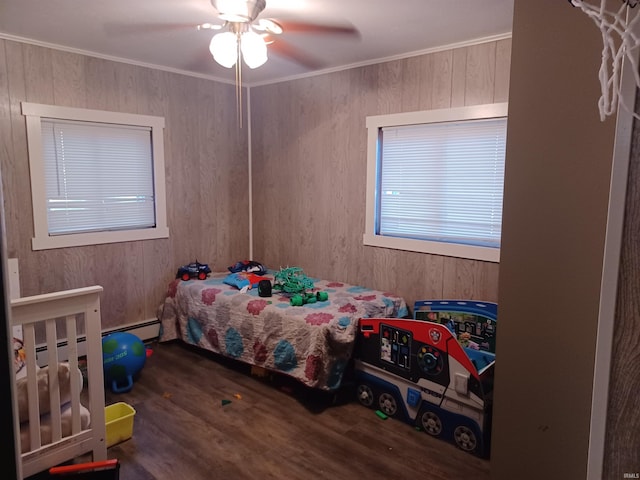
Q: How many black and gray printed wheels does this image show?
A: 4